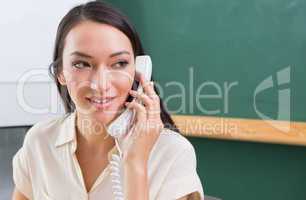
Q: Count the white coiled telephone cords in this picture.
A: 1